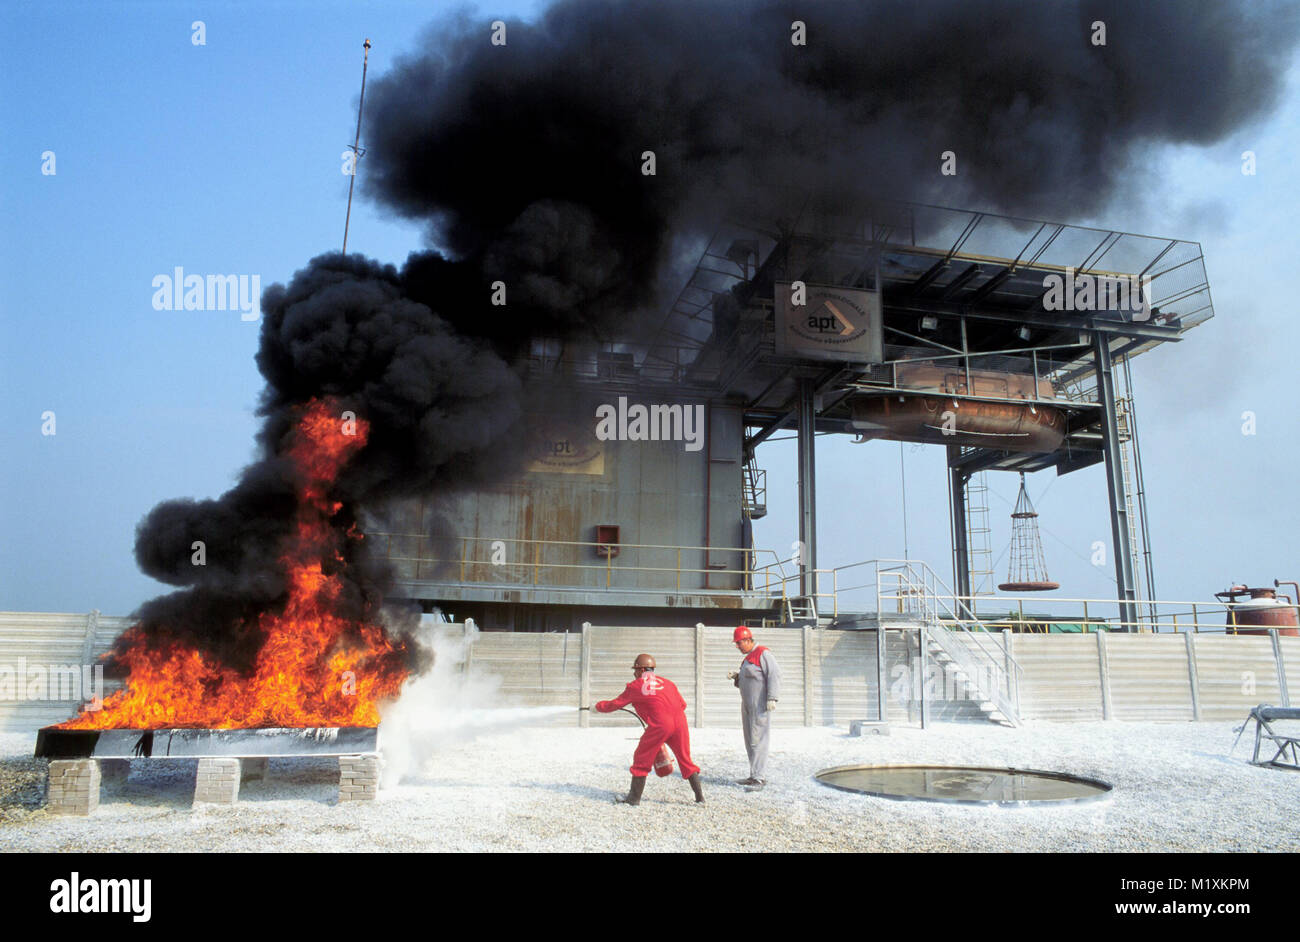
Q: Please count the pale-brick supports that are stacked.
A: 3